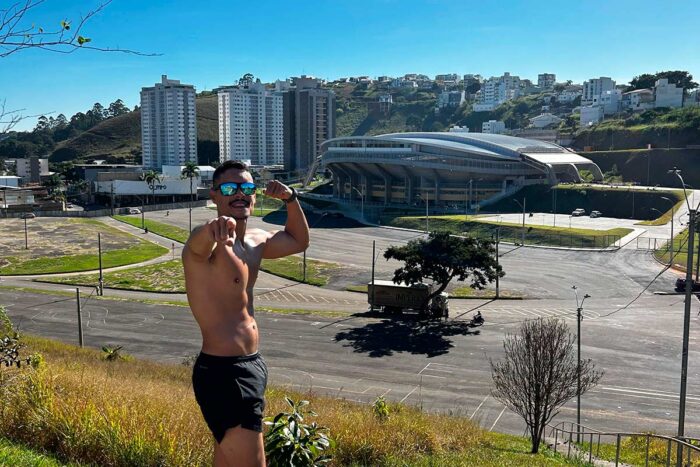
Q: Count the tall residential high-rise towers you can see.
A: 3